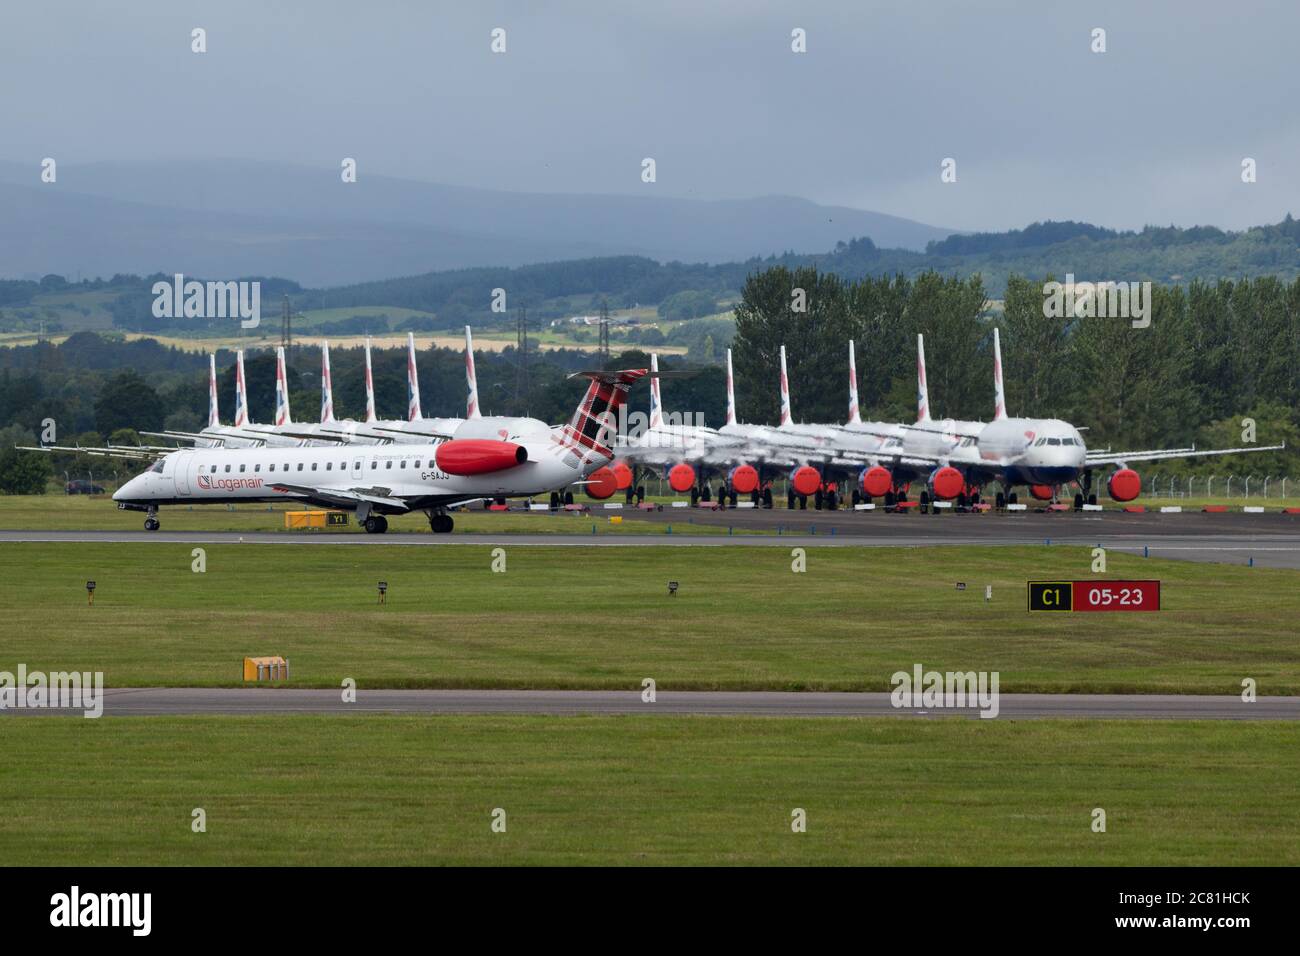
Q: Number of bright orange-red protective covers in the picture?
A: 9